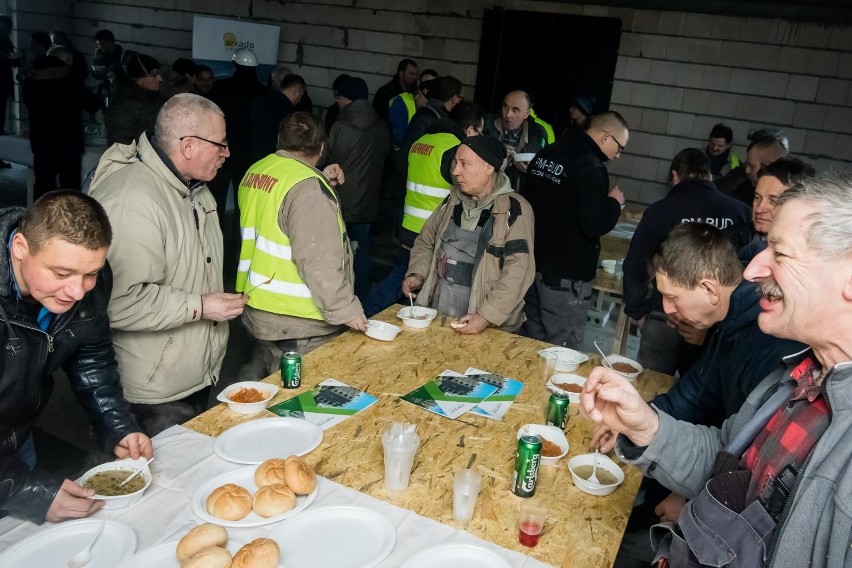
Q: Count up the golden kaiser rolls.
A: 7